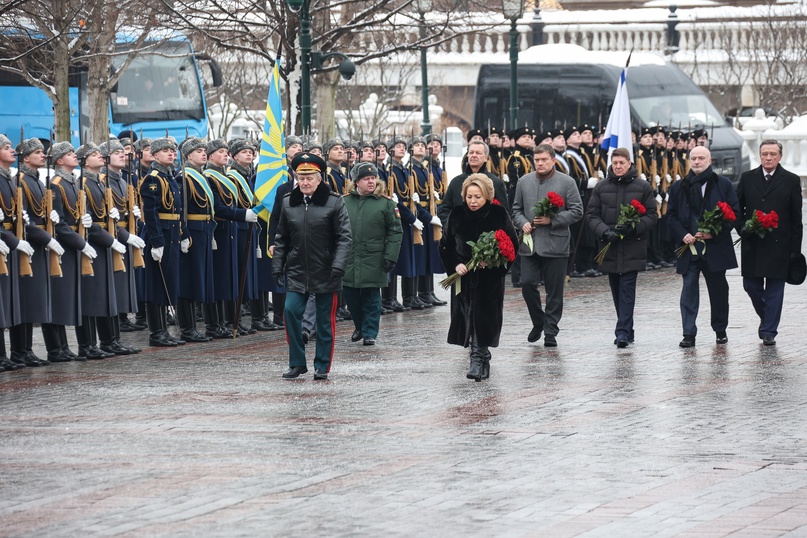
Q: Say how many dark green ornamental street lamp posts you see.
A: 3